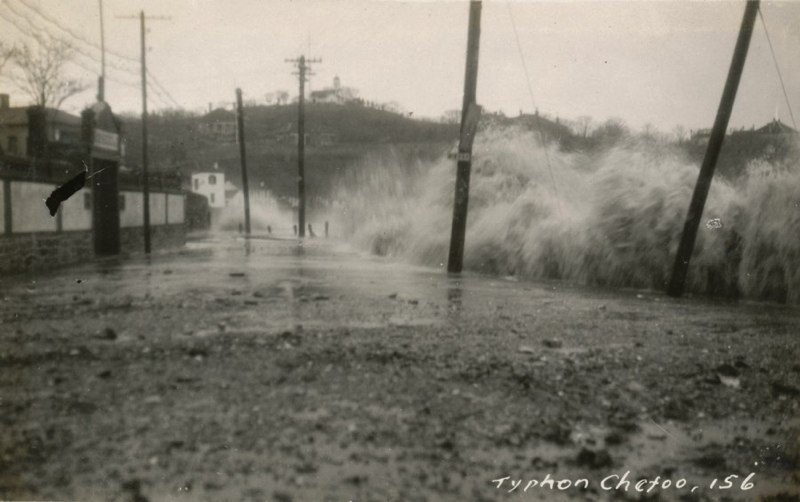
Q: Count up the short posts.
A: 5